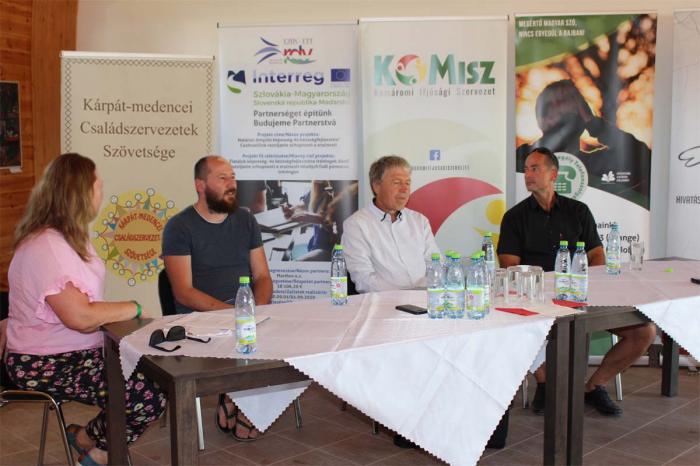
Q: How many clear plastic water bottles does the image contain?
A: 11